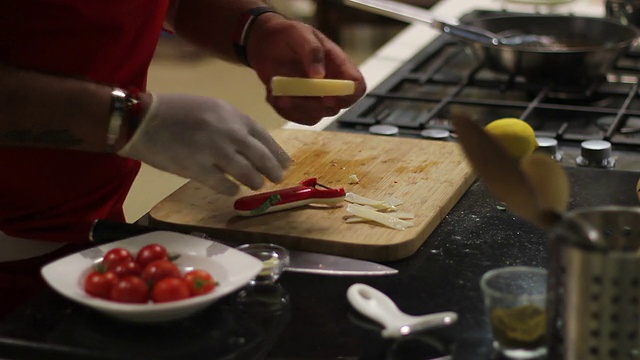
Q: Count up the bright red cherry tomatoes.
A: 8